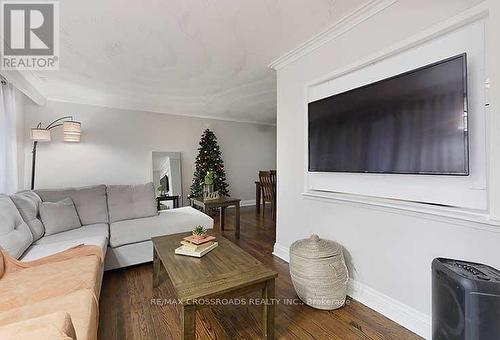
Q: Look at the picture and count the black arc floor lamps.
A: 1